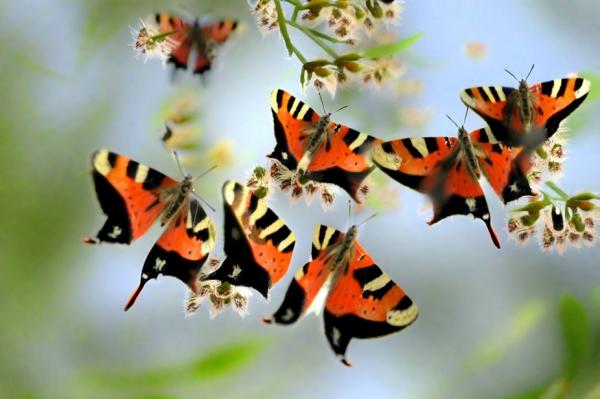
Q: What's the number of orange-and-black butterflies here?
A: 7